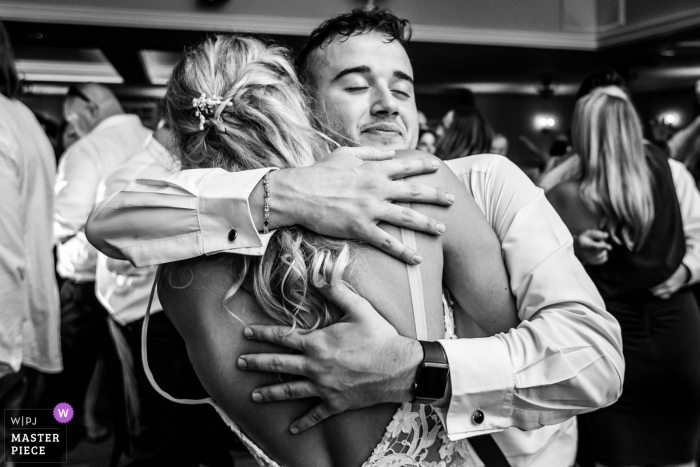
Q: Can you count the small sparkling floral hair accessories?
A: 1